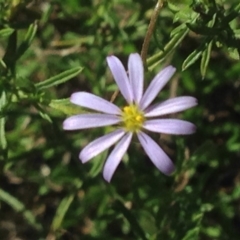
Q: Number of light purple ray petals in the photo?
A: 10